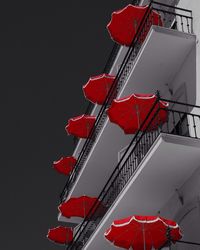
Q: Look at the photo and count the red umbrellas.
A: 8